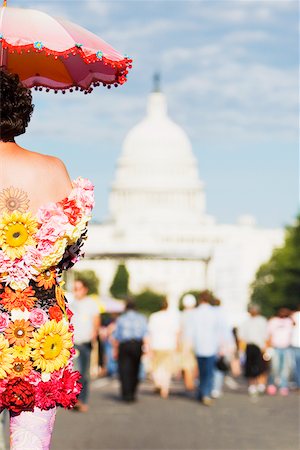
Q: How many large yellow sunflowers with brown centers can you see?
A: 2